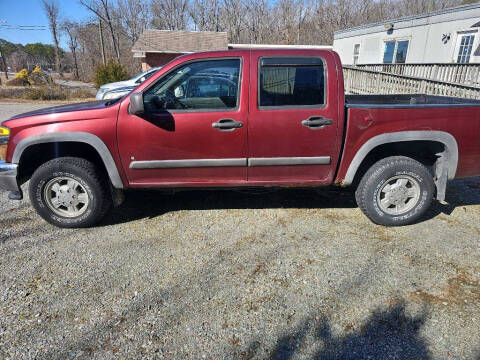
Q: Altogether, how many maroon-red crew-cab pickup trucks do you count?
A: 1